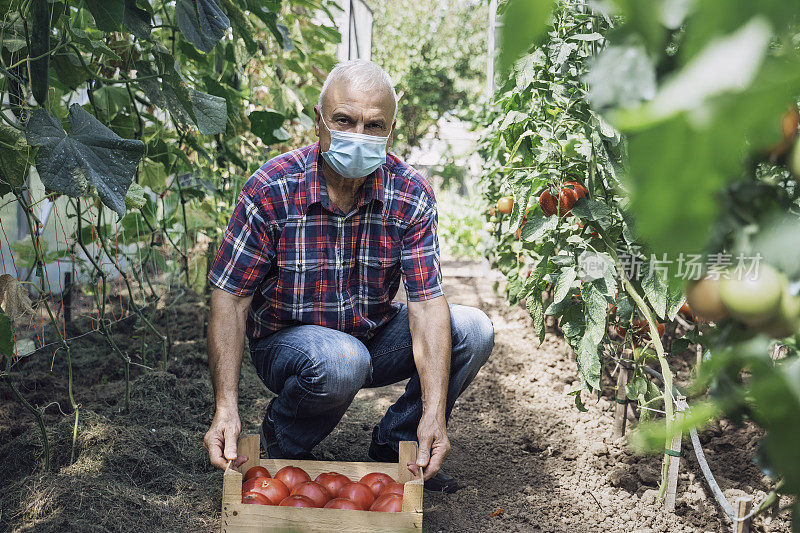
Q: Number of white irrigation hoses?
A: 1